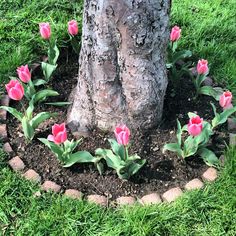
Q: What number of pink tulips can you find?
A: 10